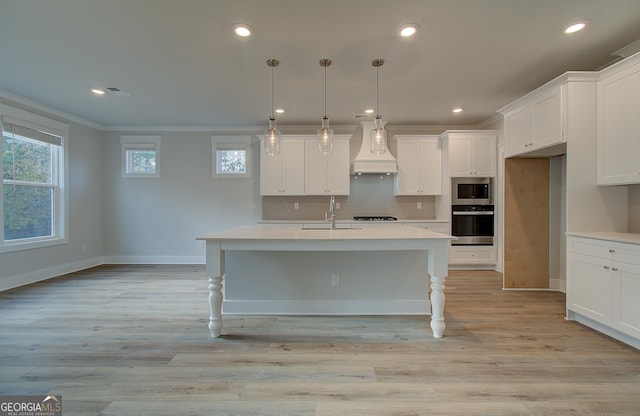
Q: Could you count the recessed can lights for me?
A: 7